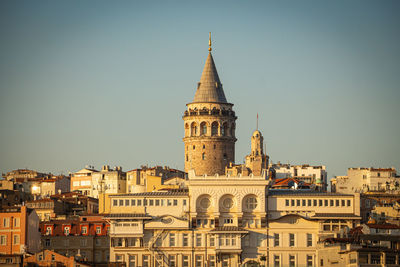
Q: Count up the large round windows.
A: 3